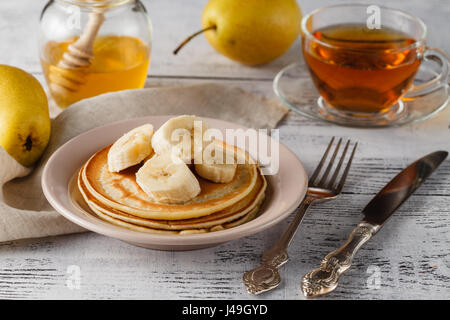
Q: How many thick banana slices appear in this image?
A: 4